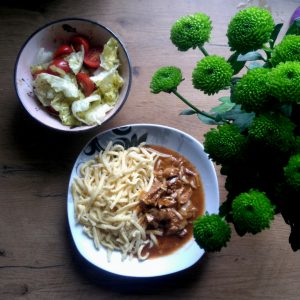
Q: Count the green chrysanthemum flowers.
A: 12